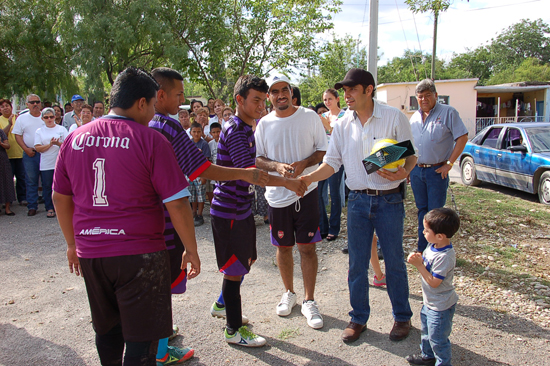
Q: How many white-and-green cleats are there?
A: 2